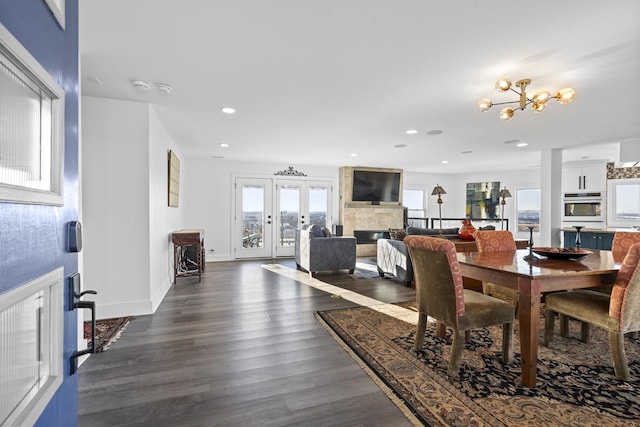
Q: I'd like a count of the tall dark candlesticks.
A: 2